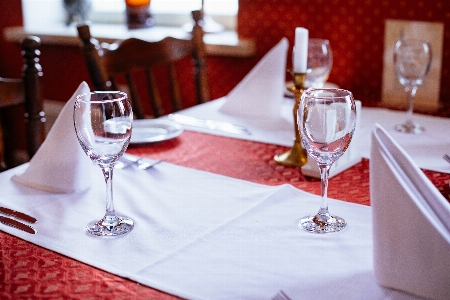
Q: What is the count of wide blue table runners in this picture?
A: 0